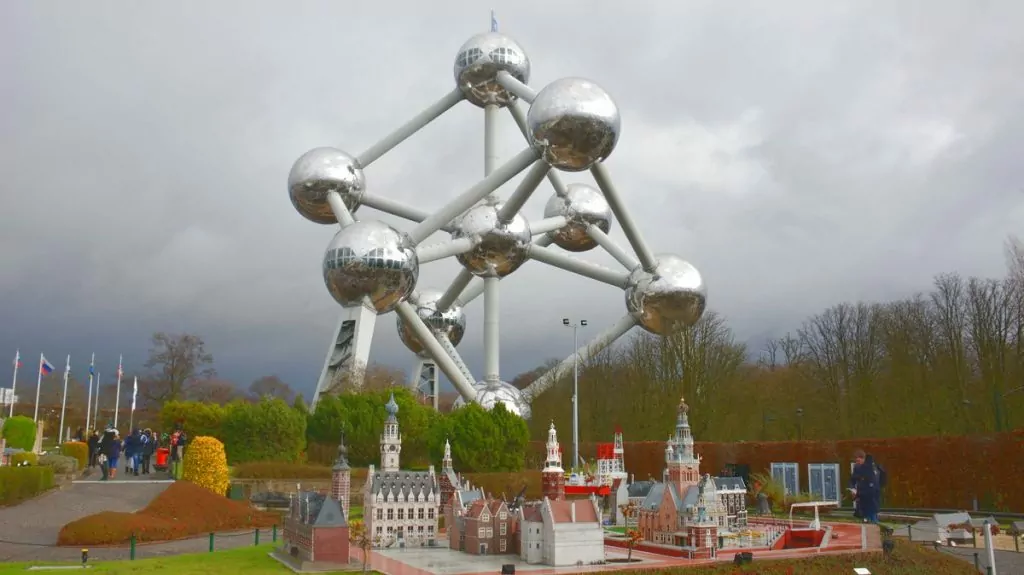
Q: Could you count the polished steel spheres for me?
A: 9